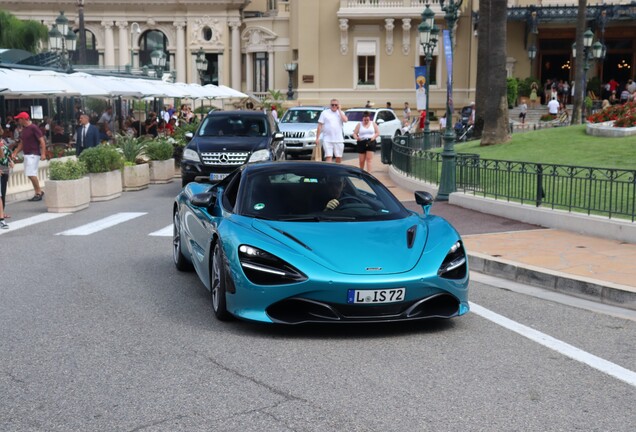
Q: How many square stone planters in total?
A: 4